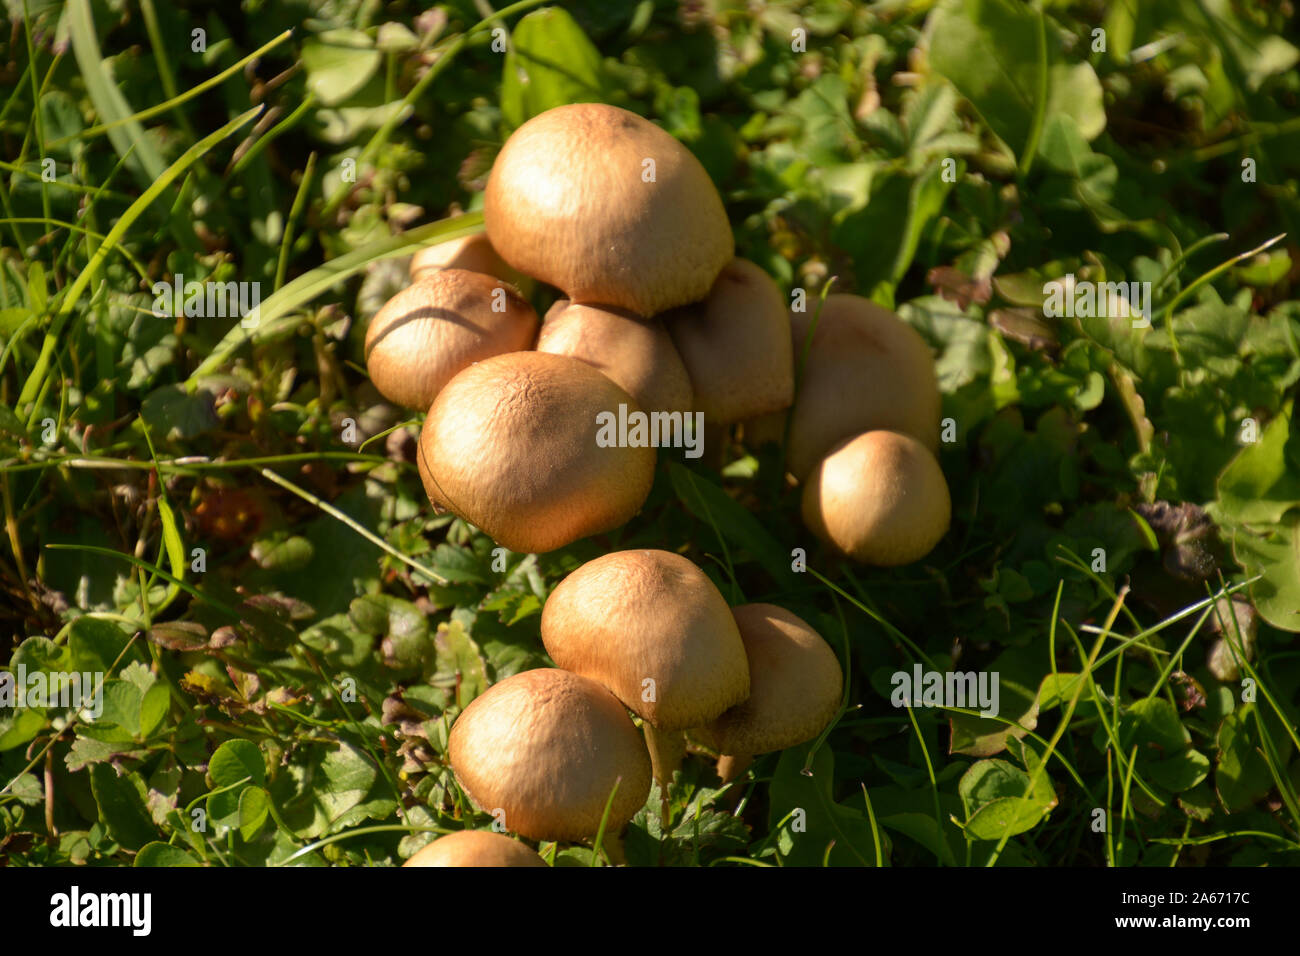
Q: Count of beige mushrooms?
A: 12